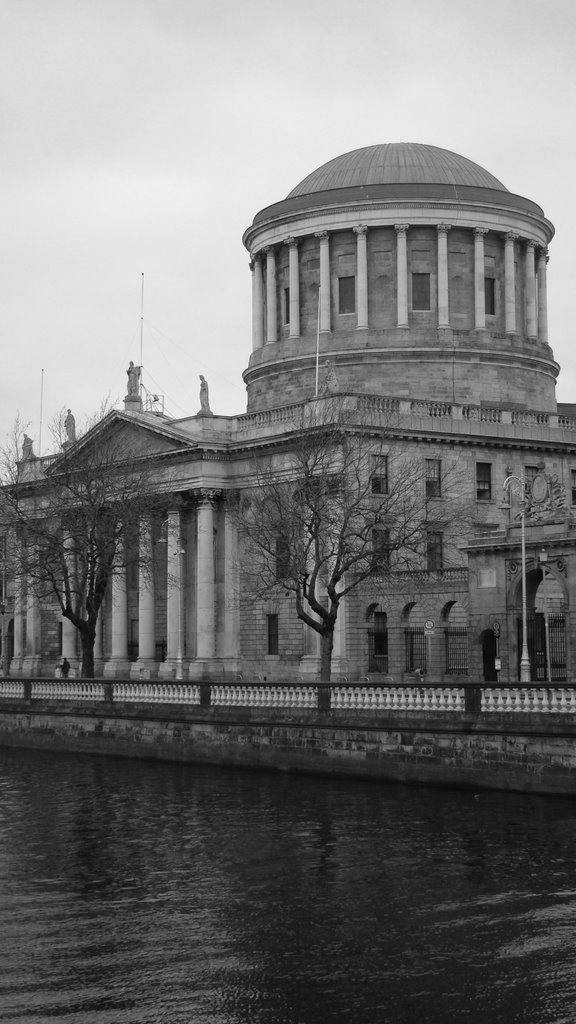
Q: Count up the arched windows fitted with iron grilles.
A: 3